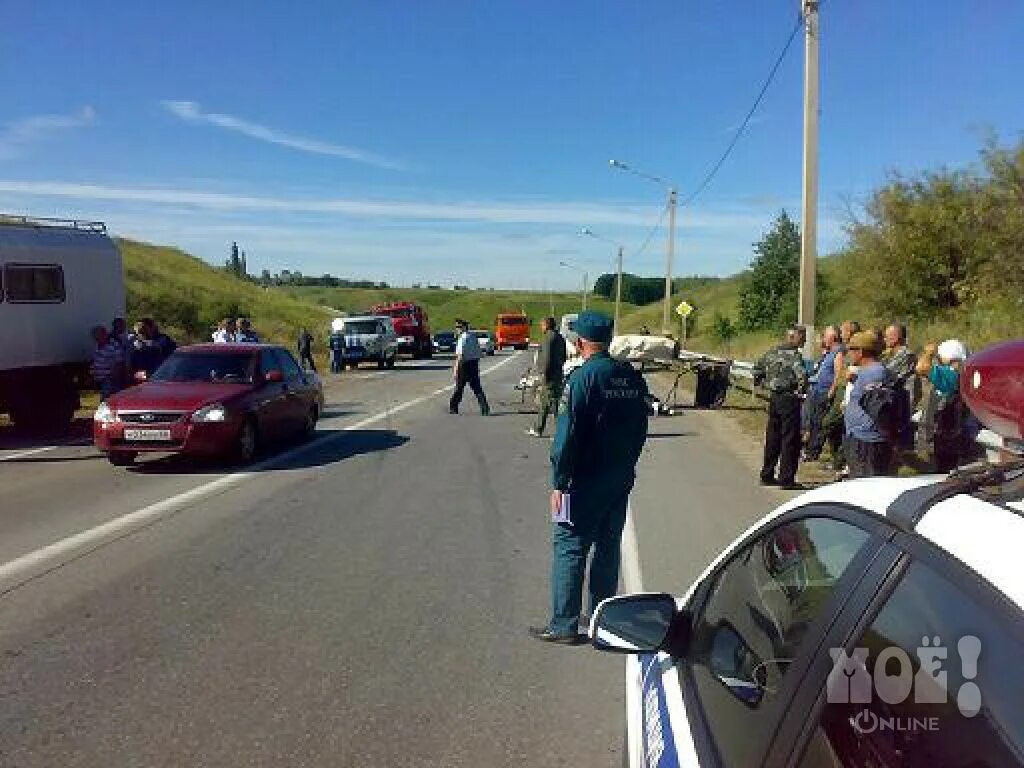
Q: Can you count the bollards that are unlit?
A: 0